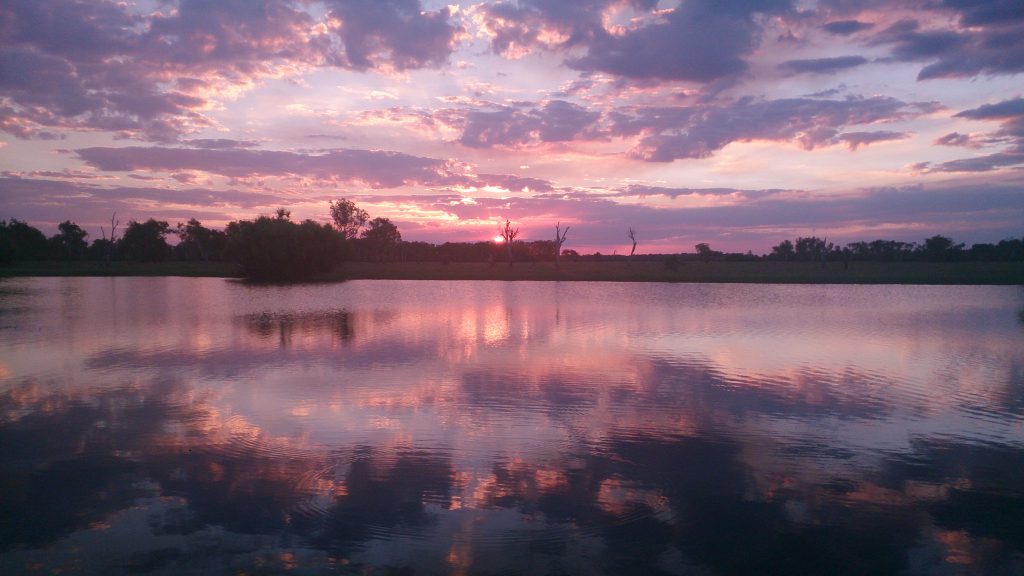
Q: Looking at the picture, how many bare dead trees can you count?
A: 4